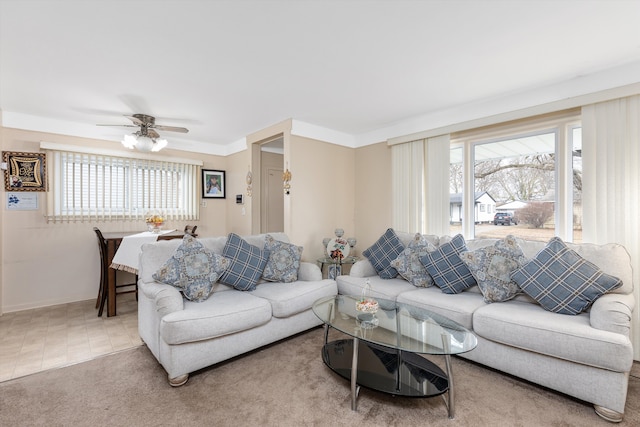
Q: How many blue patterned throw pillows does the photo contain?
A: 8